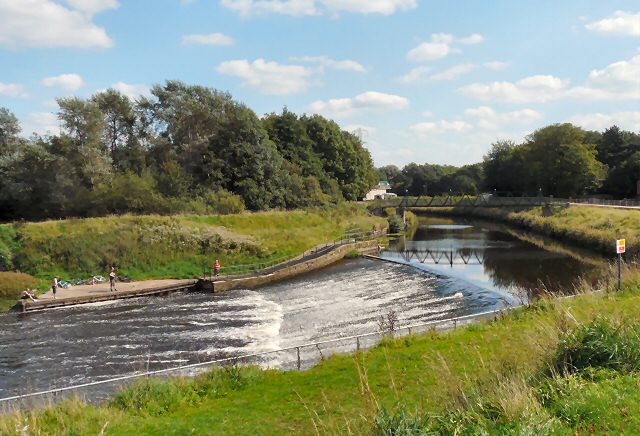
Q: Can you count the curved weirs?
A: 1